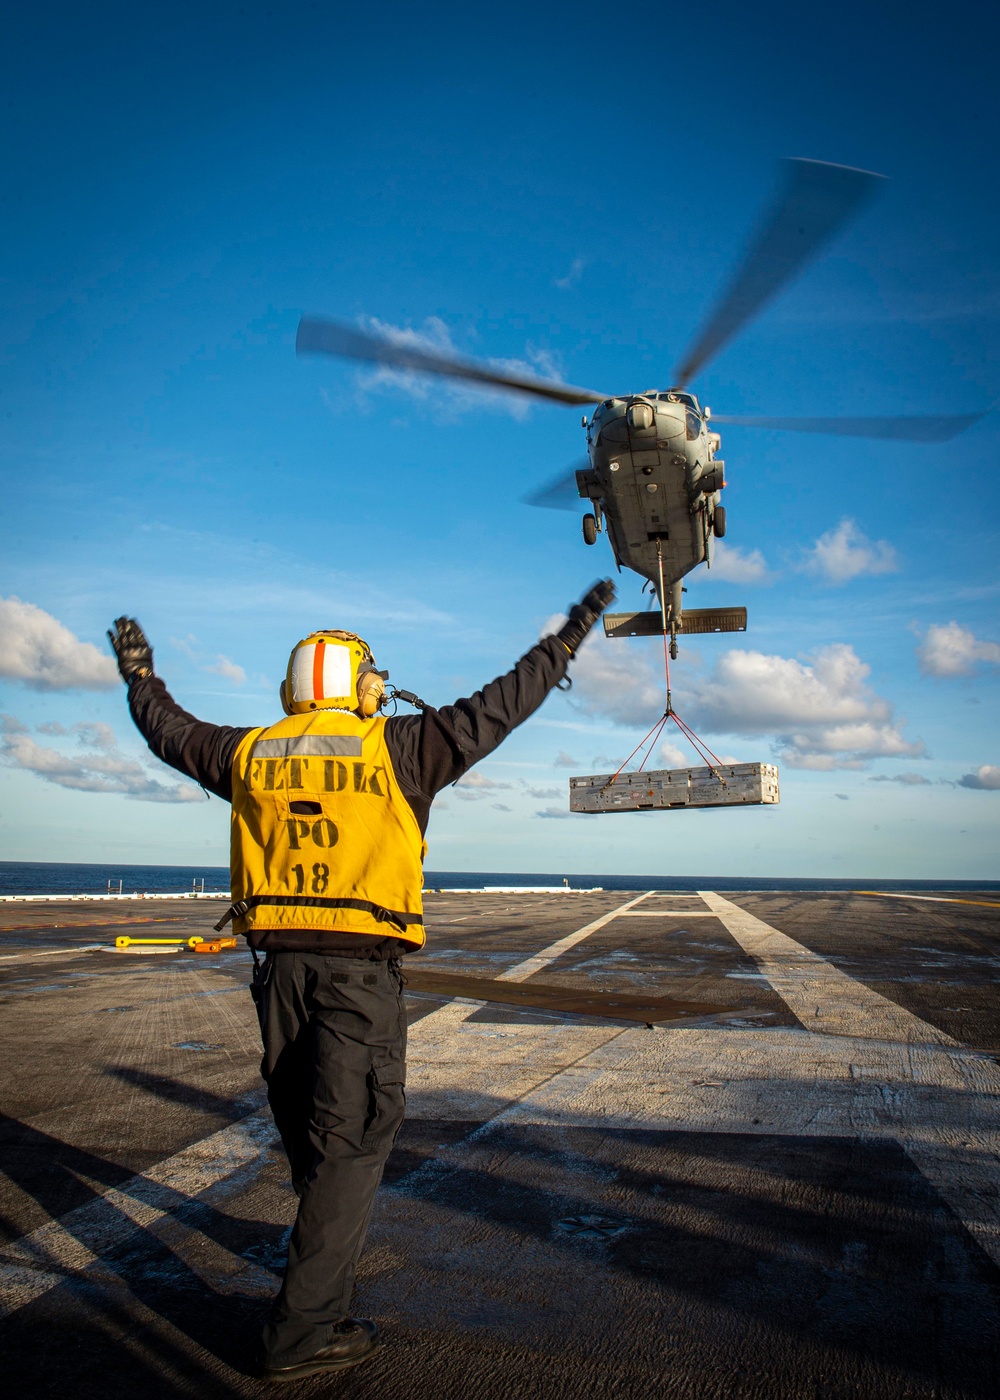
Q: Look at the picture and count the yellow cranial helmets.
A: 1